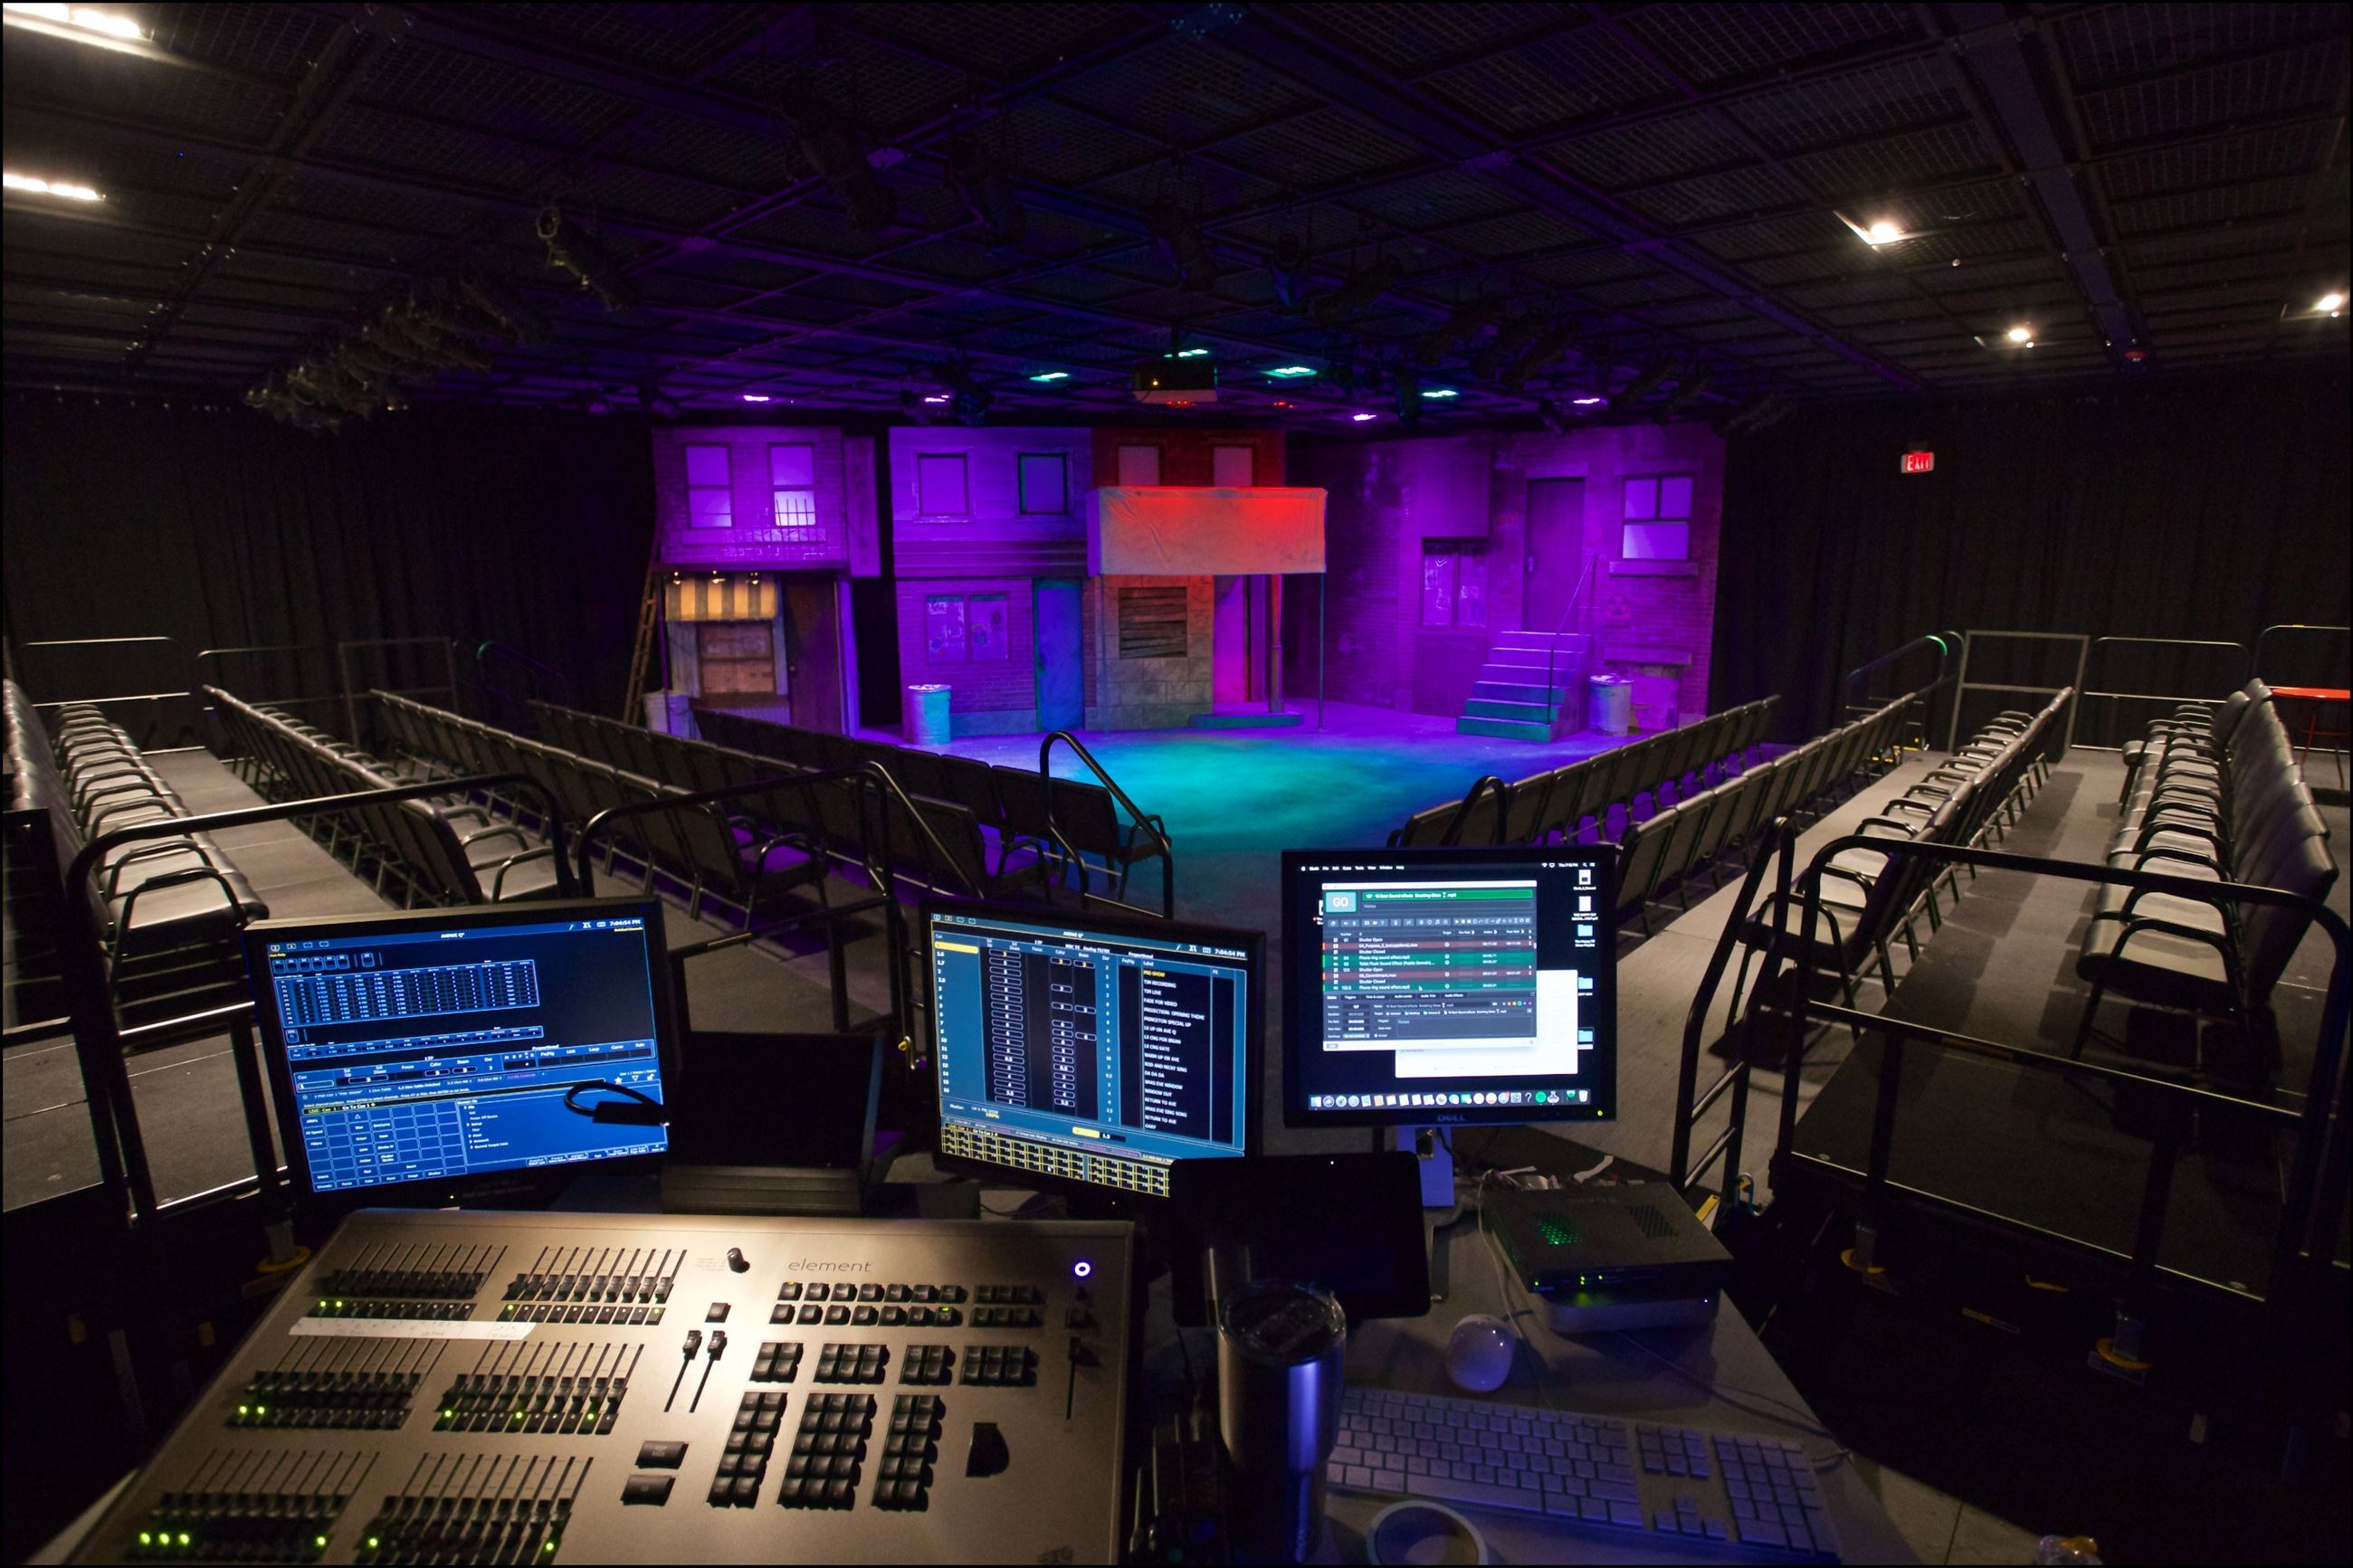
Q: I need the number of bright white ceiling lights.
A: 5